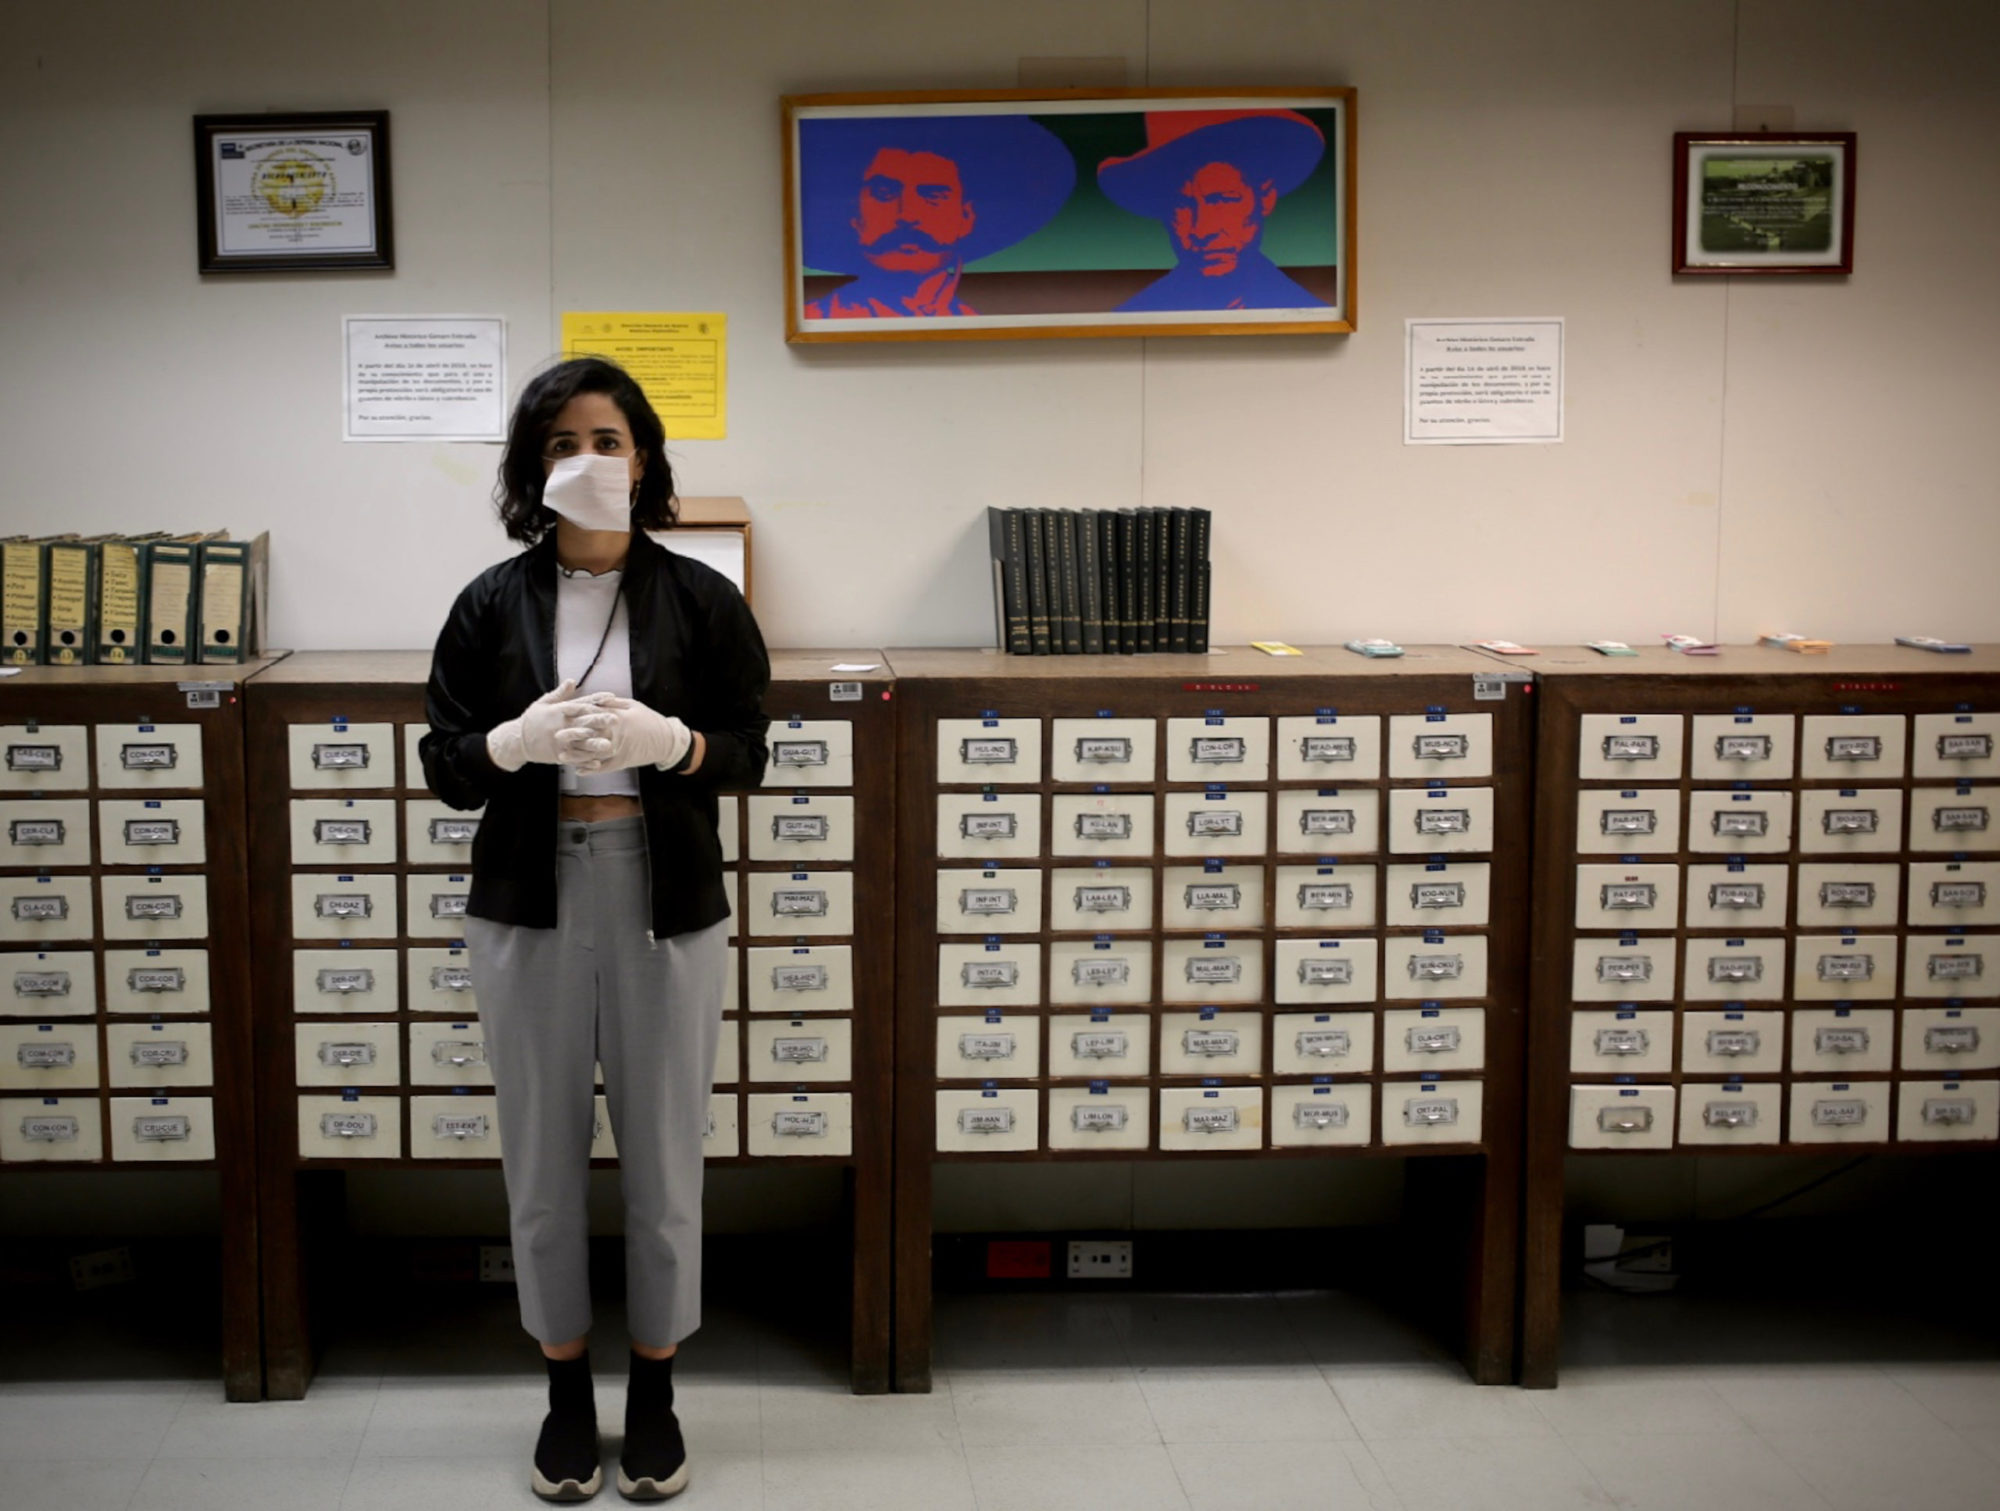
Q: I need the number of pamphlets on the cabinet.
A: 7